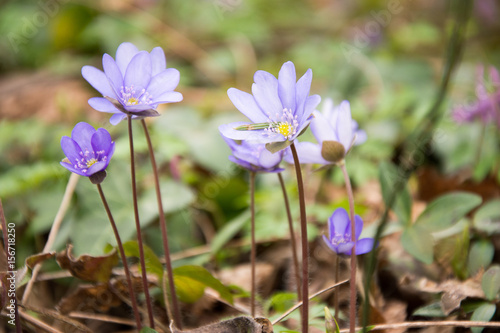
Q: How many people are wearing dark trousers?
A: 0